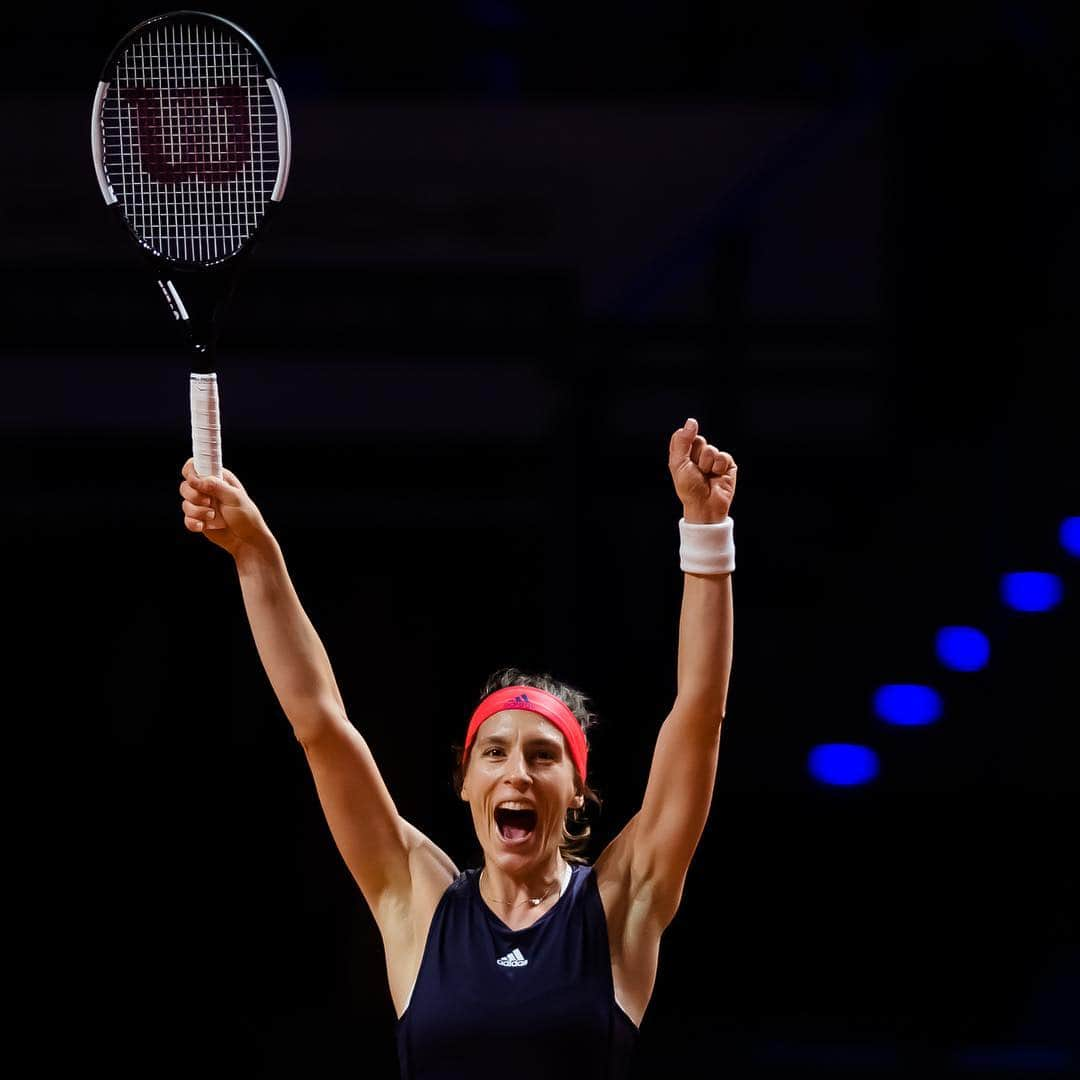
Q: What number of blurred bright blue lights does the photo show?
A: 5